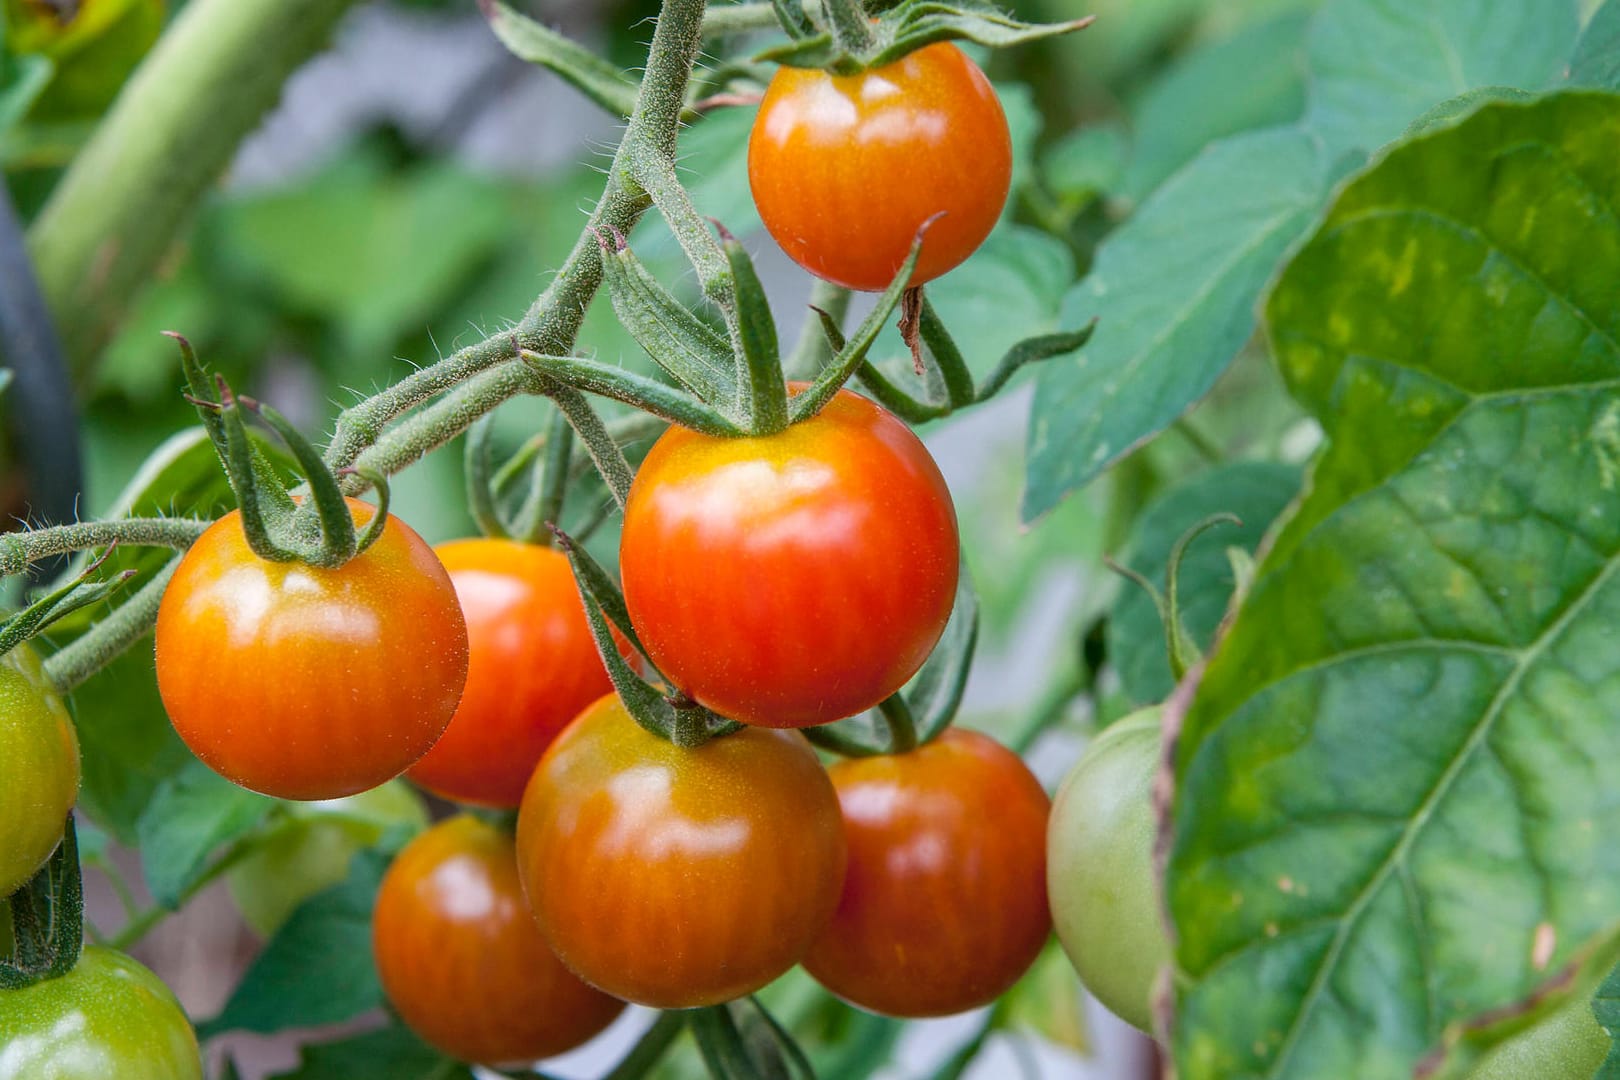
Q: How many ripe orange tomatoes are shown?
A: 7